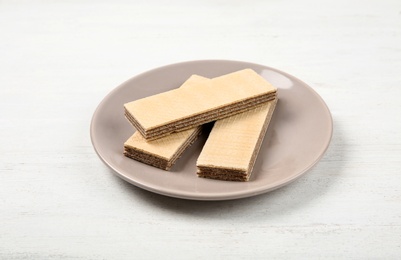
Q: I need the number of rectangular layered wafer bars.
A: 3